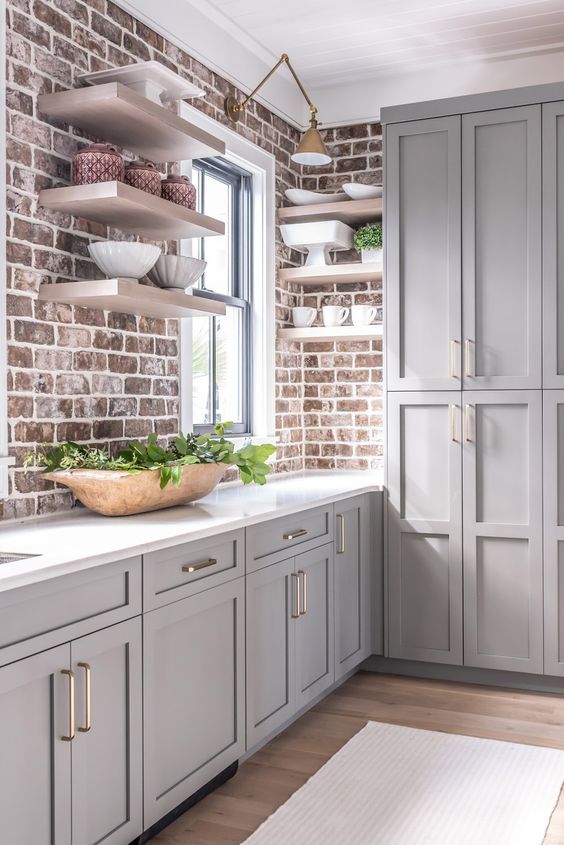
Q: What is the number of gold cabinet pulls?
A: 11